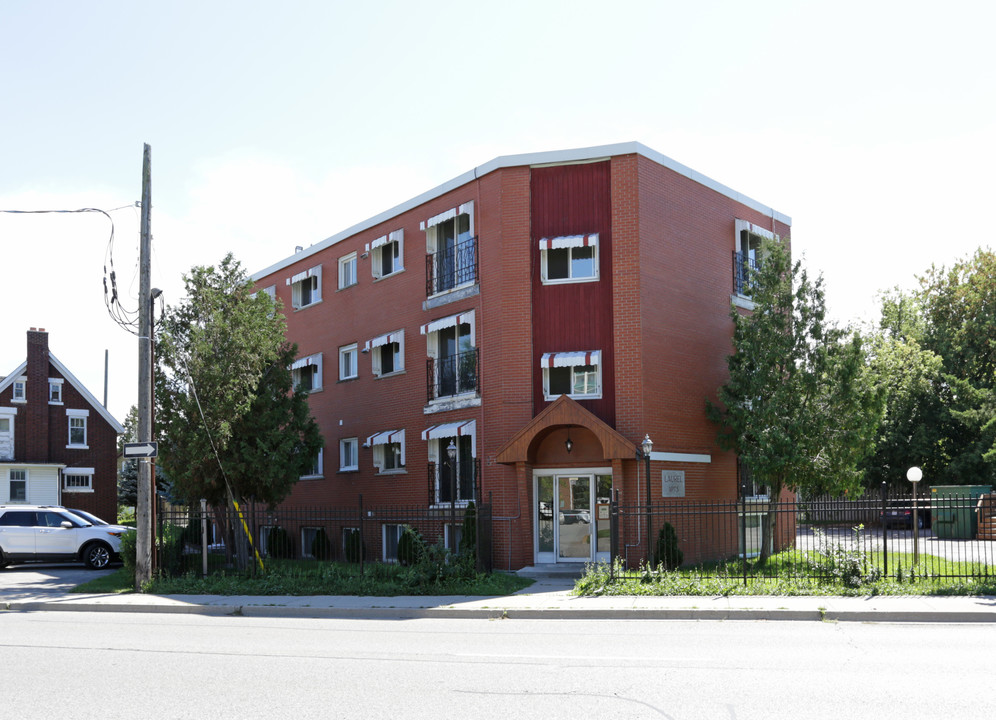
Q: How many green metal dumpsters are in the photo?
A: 1